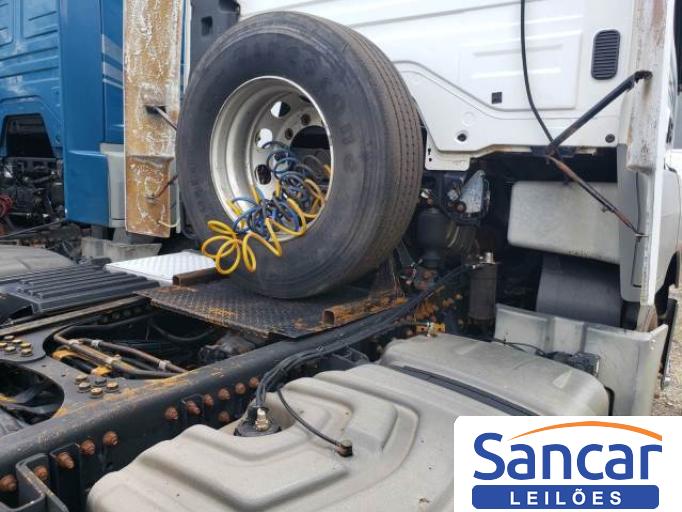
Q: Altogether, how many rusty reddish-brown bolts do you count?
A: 12